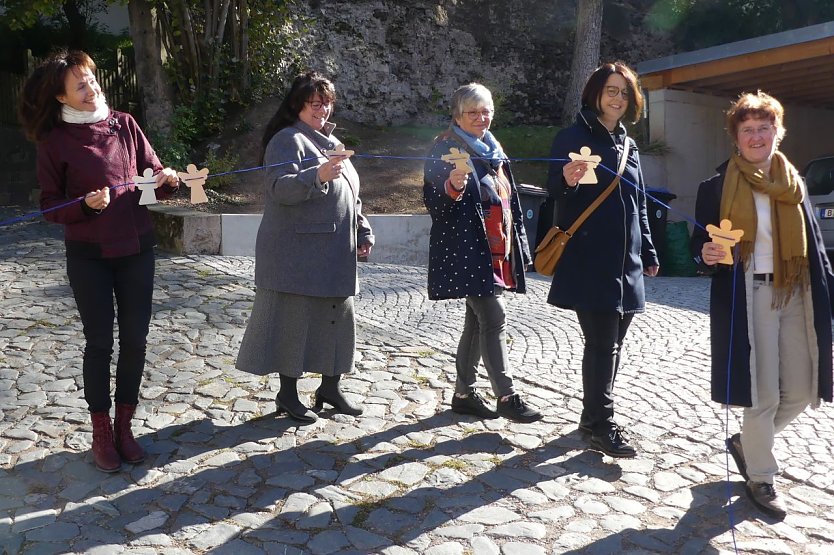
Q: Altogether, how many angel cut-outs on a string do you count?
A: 6